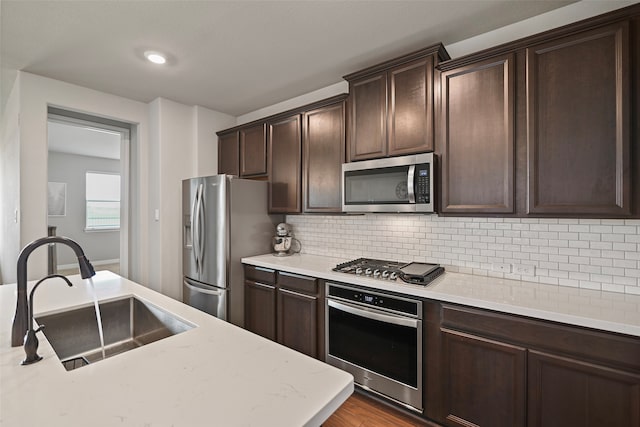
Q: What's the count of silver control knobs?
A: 5